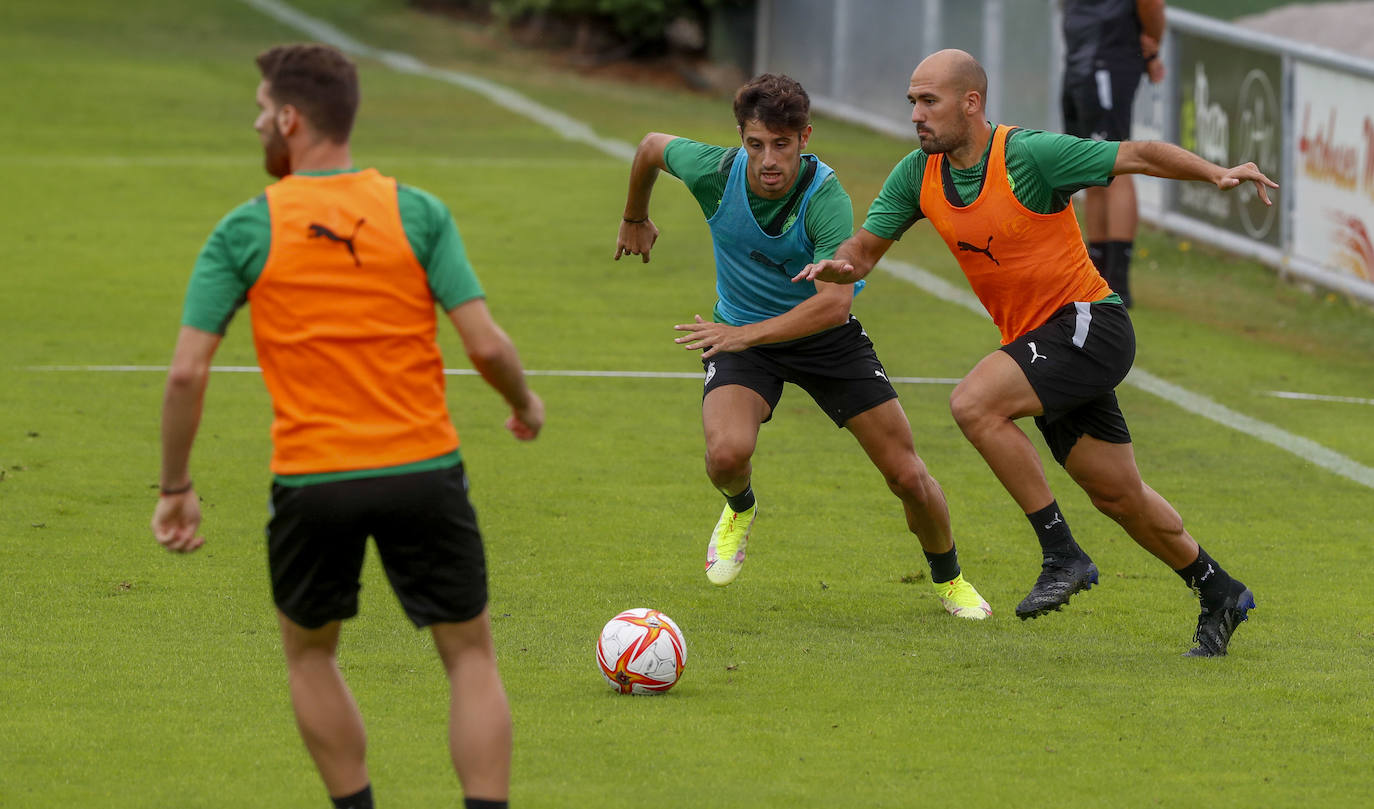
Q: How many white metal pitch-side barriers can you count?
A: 1